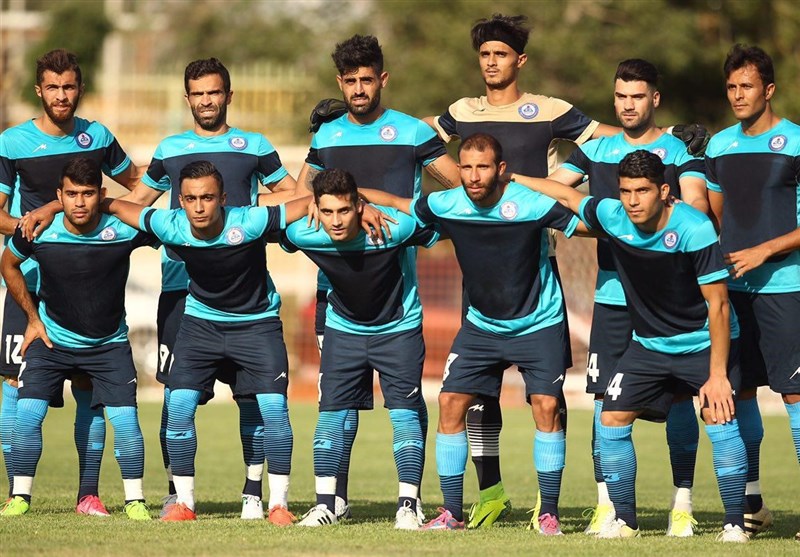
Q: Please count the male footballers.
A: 11